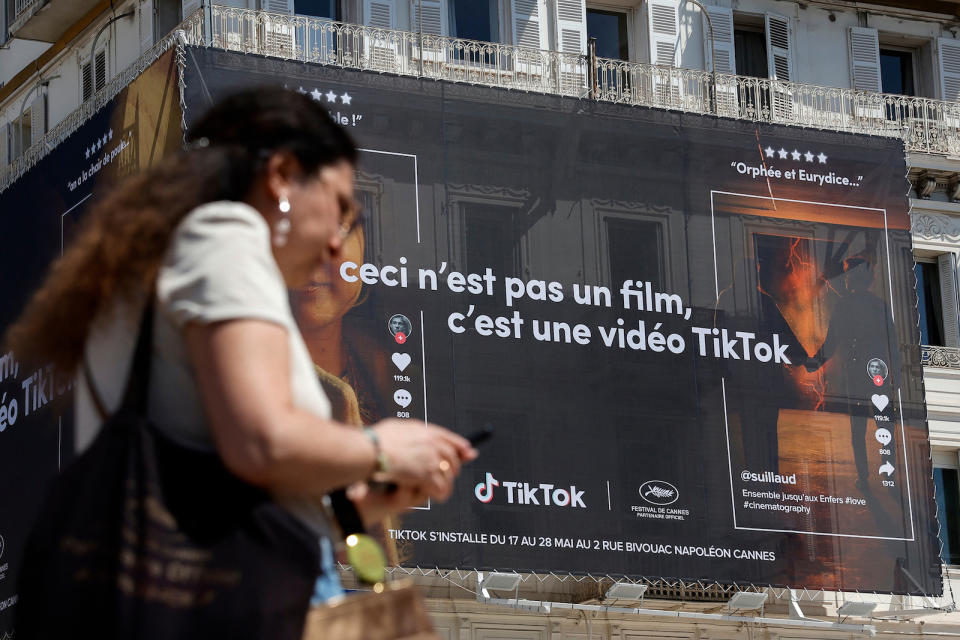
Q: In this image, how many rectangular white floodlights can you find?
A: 4